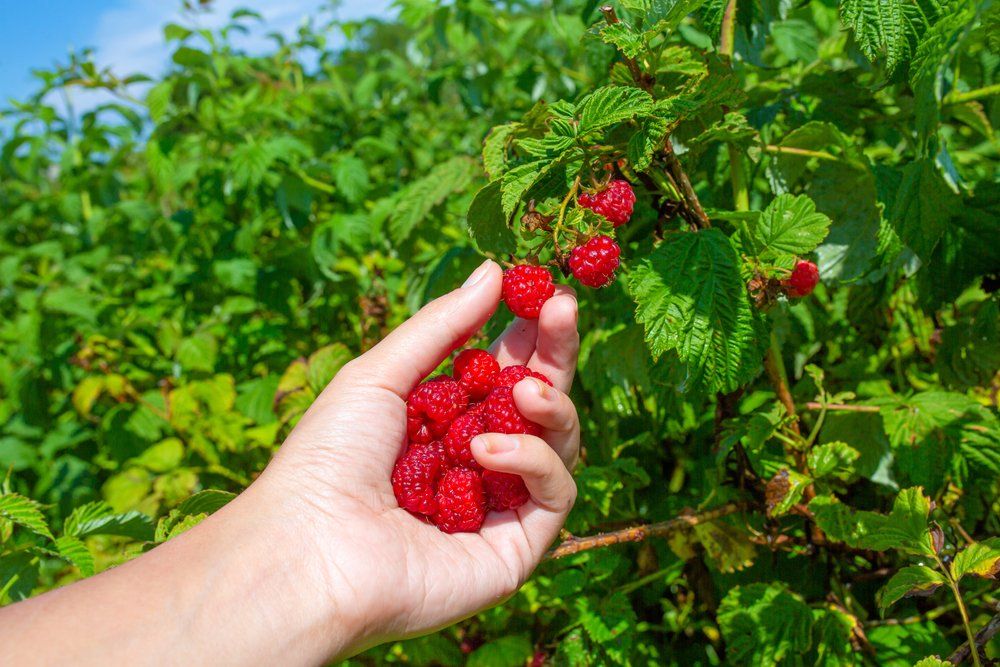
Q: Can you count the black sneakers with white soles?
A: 0